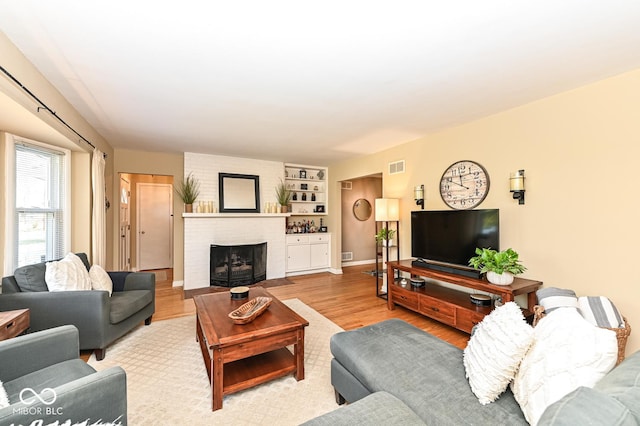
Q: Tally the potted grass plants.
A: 2